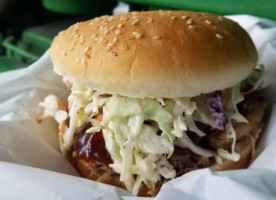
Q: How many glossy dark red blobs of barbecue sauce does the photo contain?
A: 1